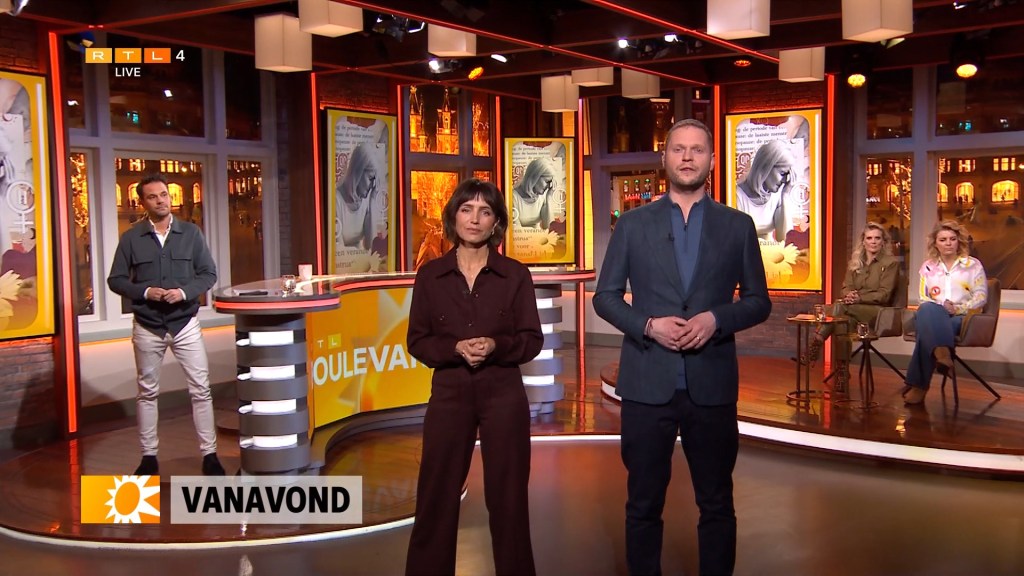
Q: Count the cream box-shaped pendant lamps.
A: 9